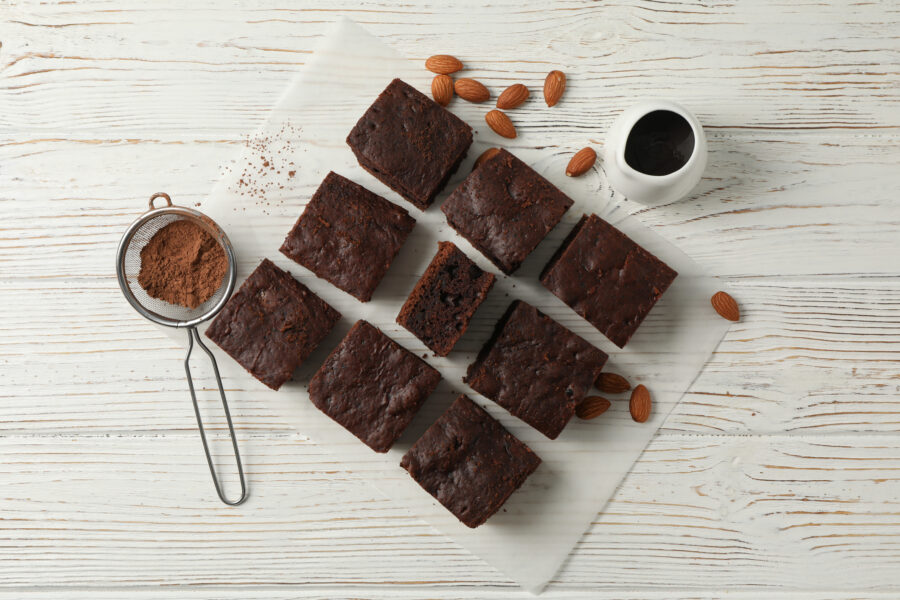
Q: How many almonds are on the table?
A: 12